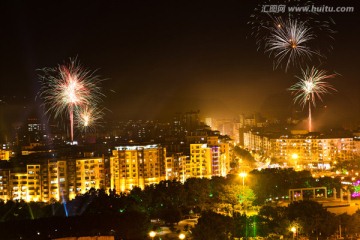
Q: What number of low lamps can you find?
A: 3